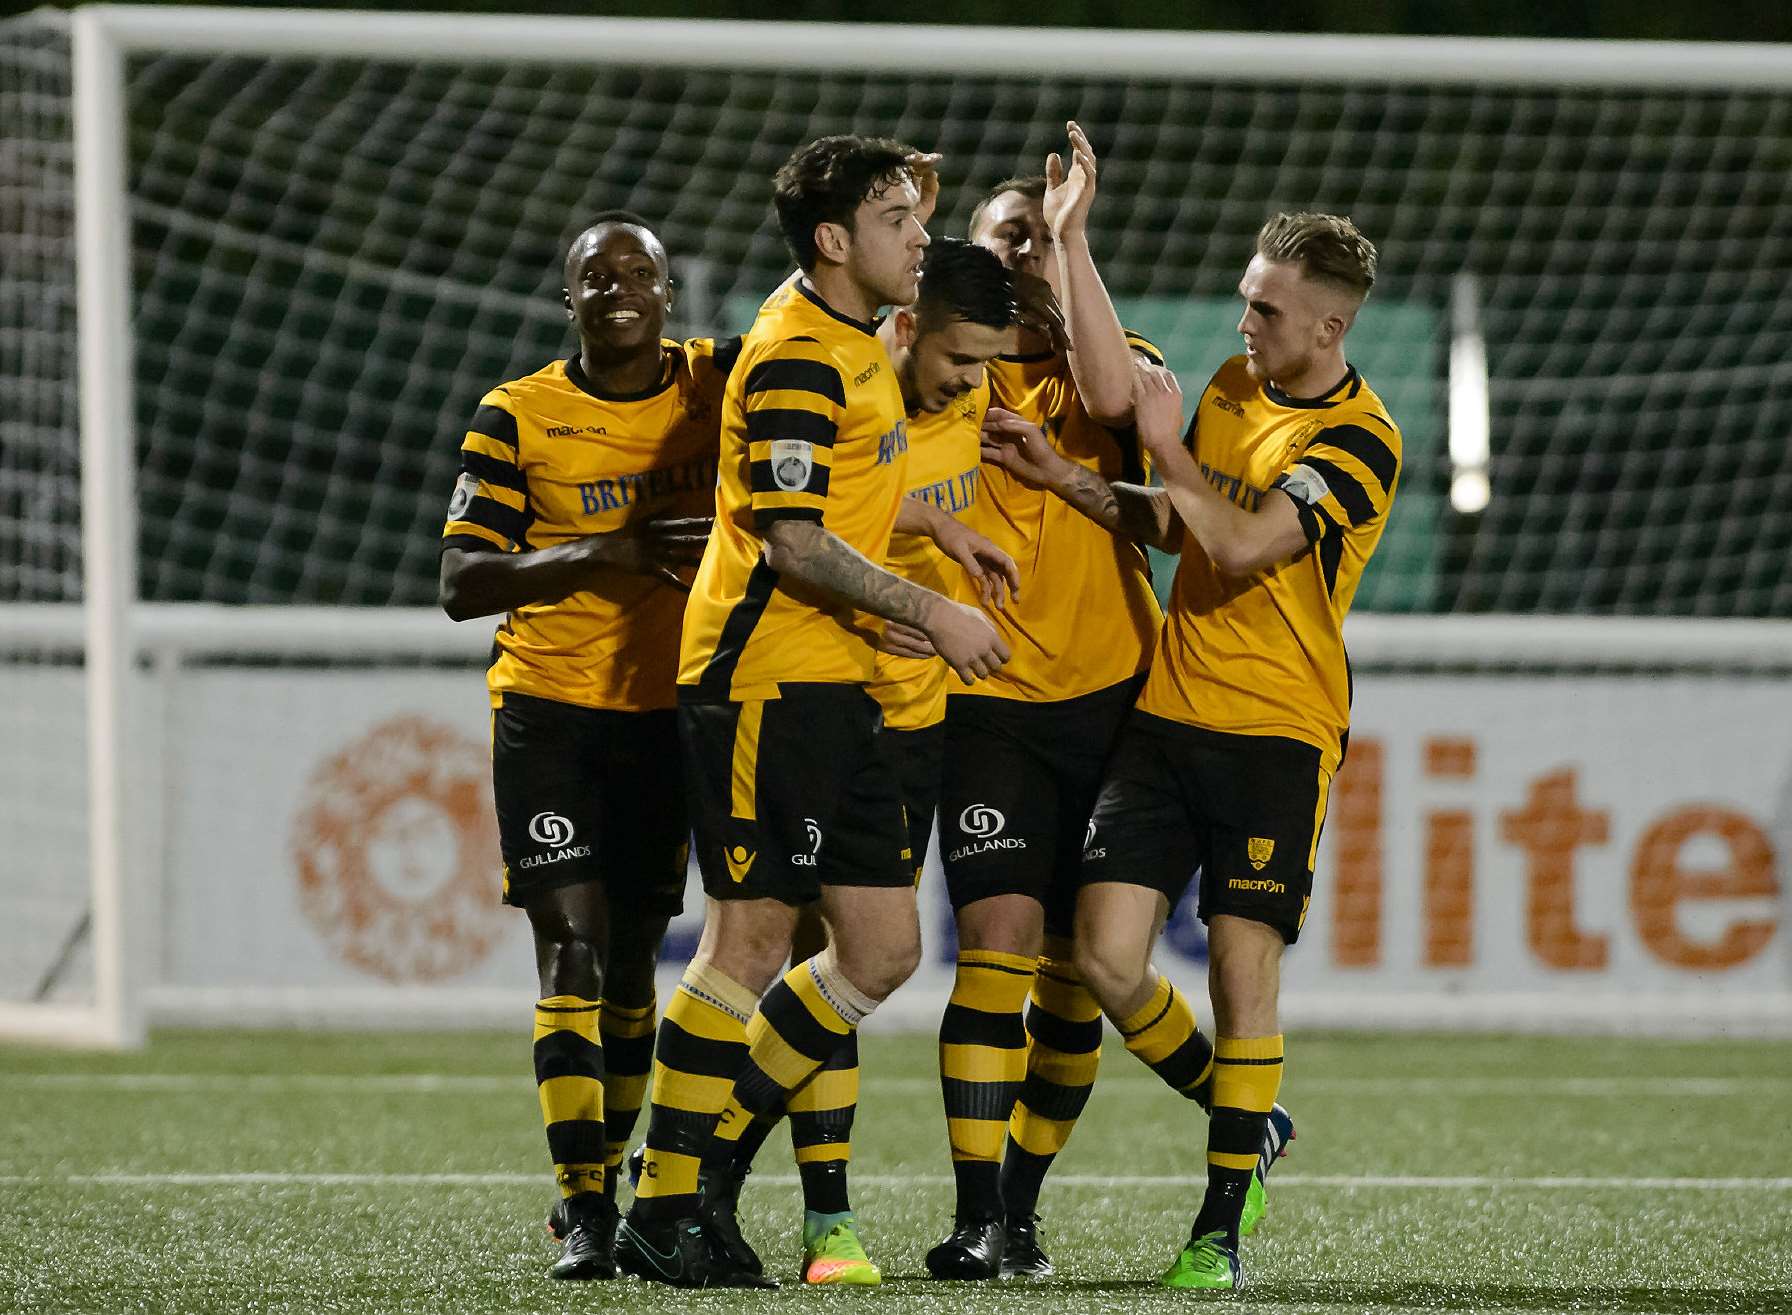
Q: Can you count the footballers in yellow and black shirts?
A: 5